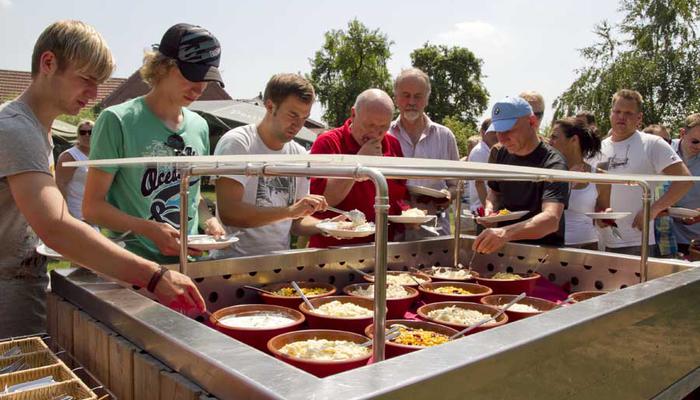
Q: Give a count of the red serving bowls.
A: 13